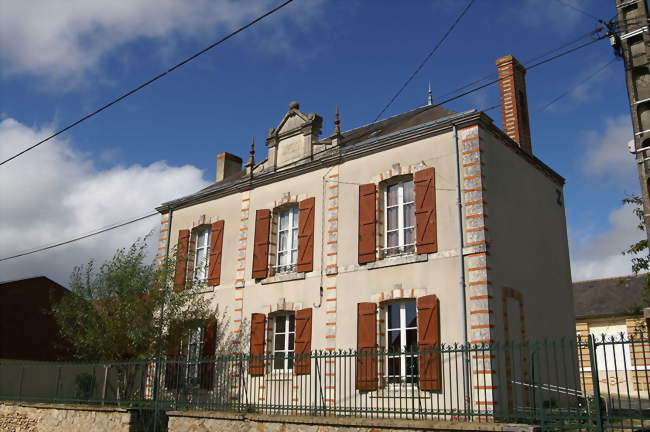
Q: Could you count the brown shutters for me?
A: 12